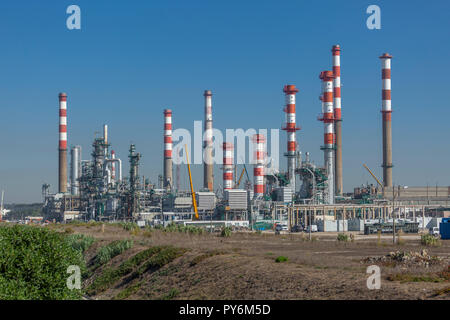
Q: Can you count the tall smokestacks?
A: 9